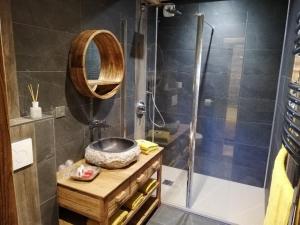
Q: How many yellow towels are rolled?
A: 3